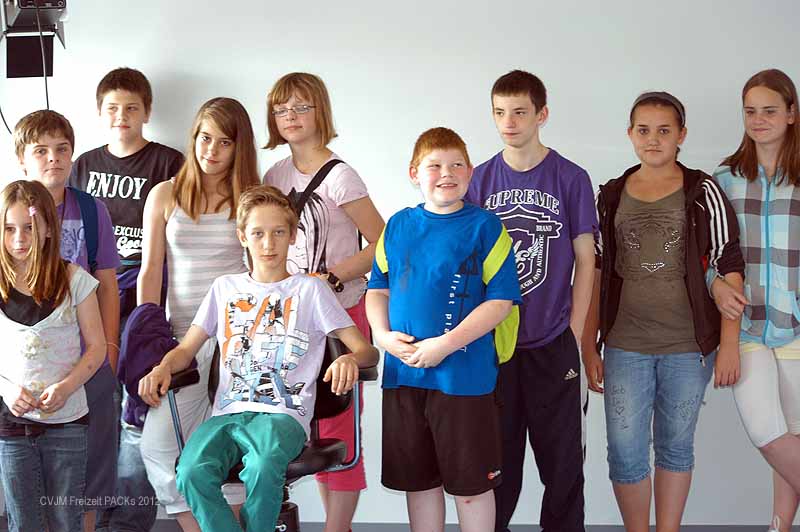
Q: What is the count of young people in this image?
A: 10